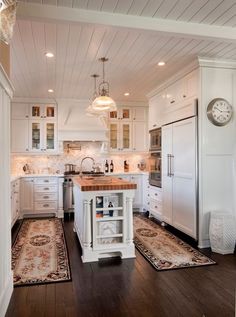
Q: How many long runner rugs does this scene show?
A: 2